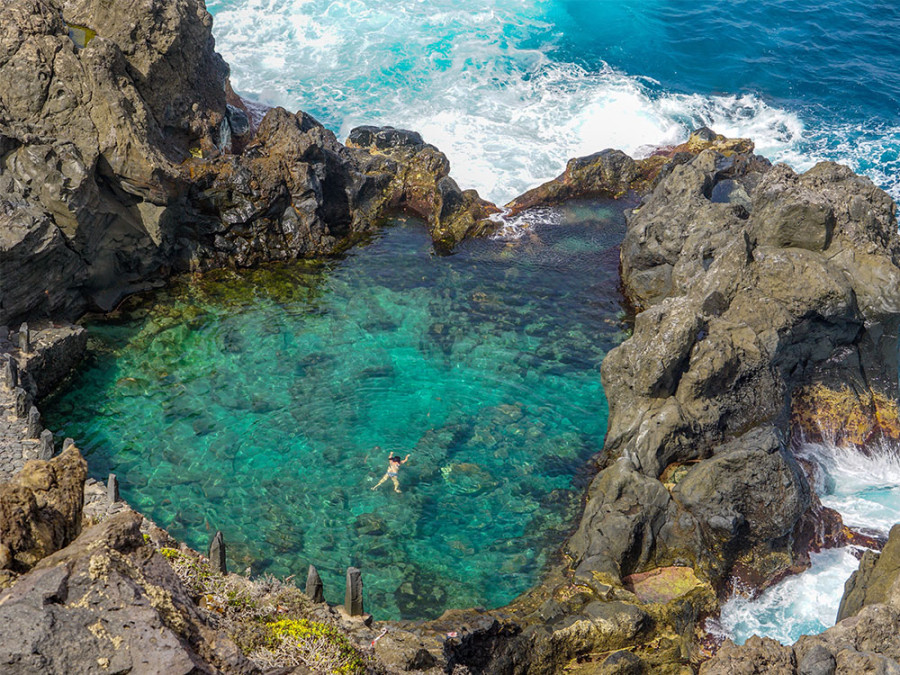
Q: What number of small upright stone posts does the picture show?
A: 10